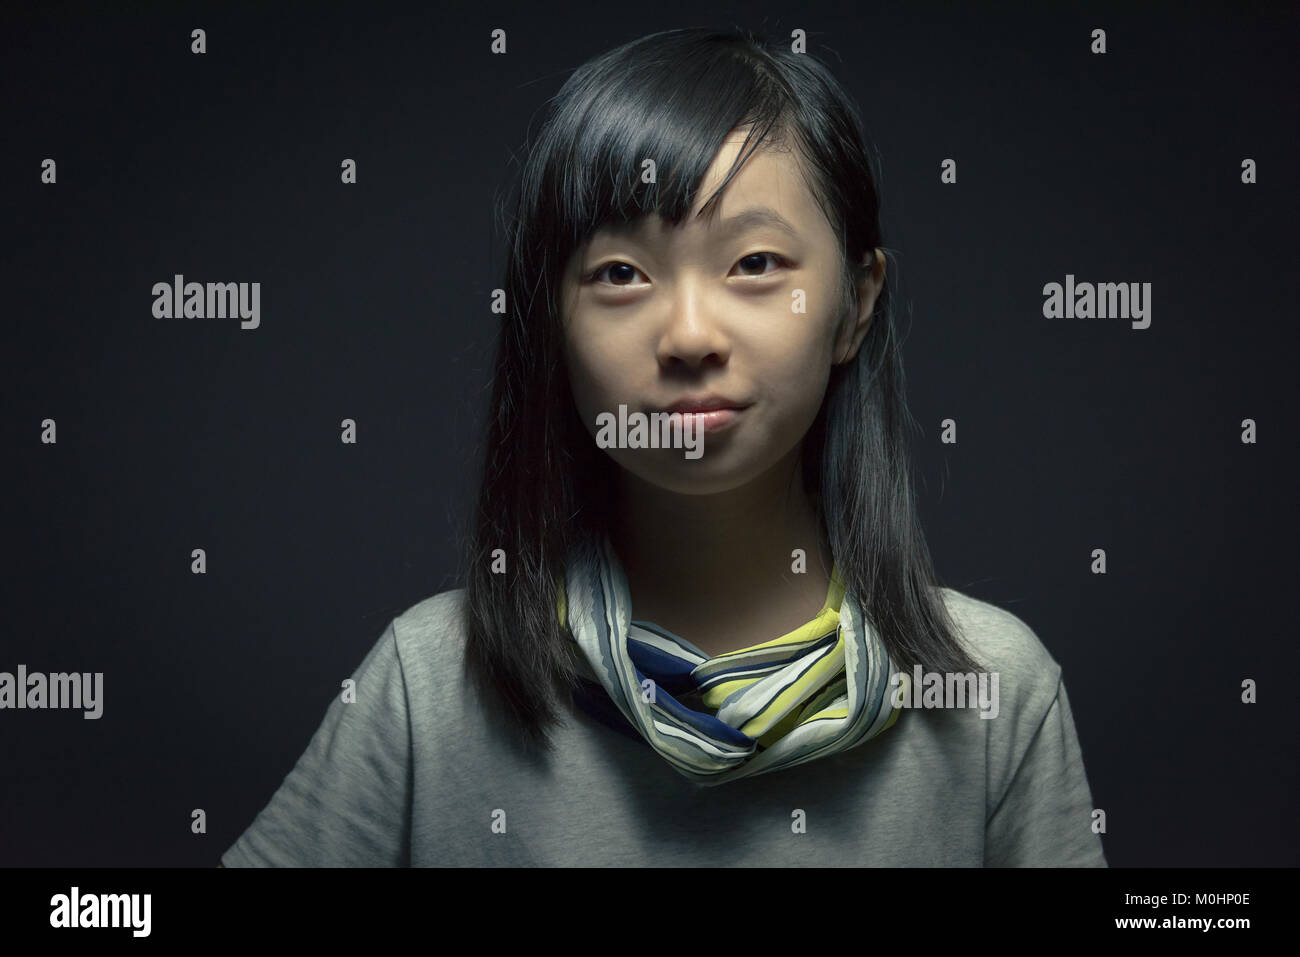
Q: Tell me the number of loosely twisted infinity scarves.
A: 1